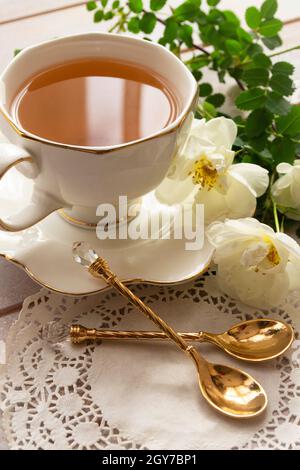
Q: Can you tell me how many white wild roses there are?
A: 3